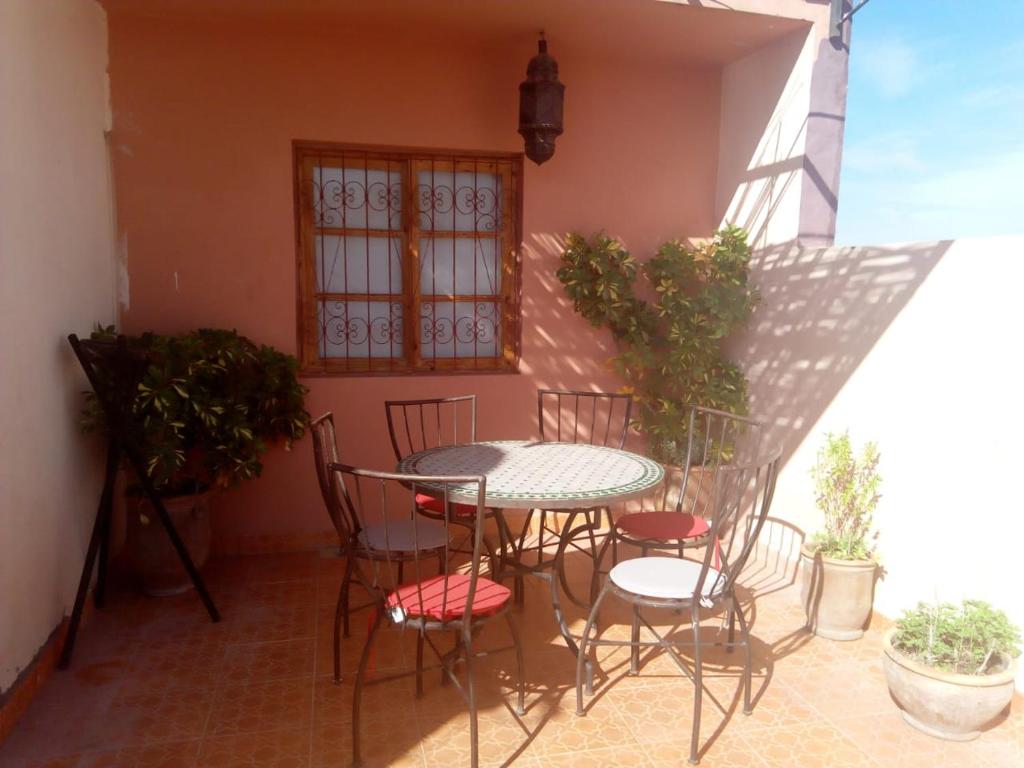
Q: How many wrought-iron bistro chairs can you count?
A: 6